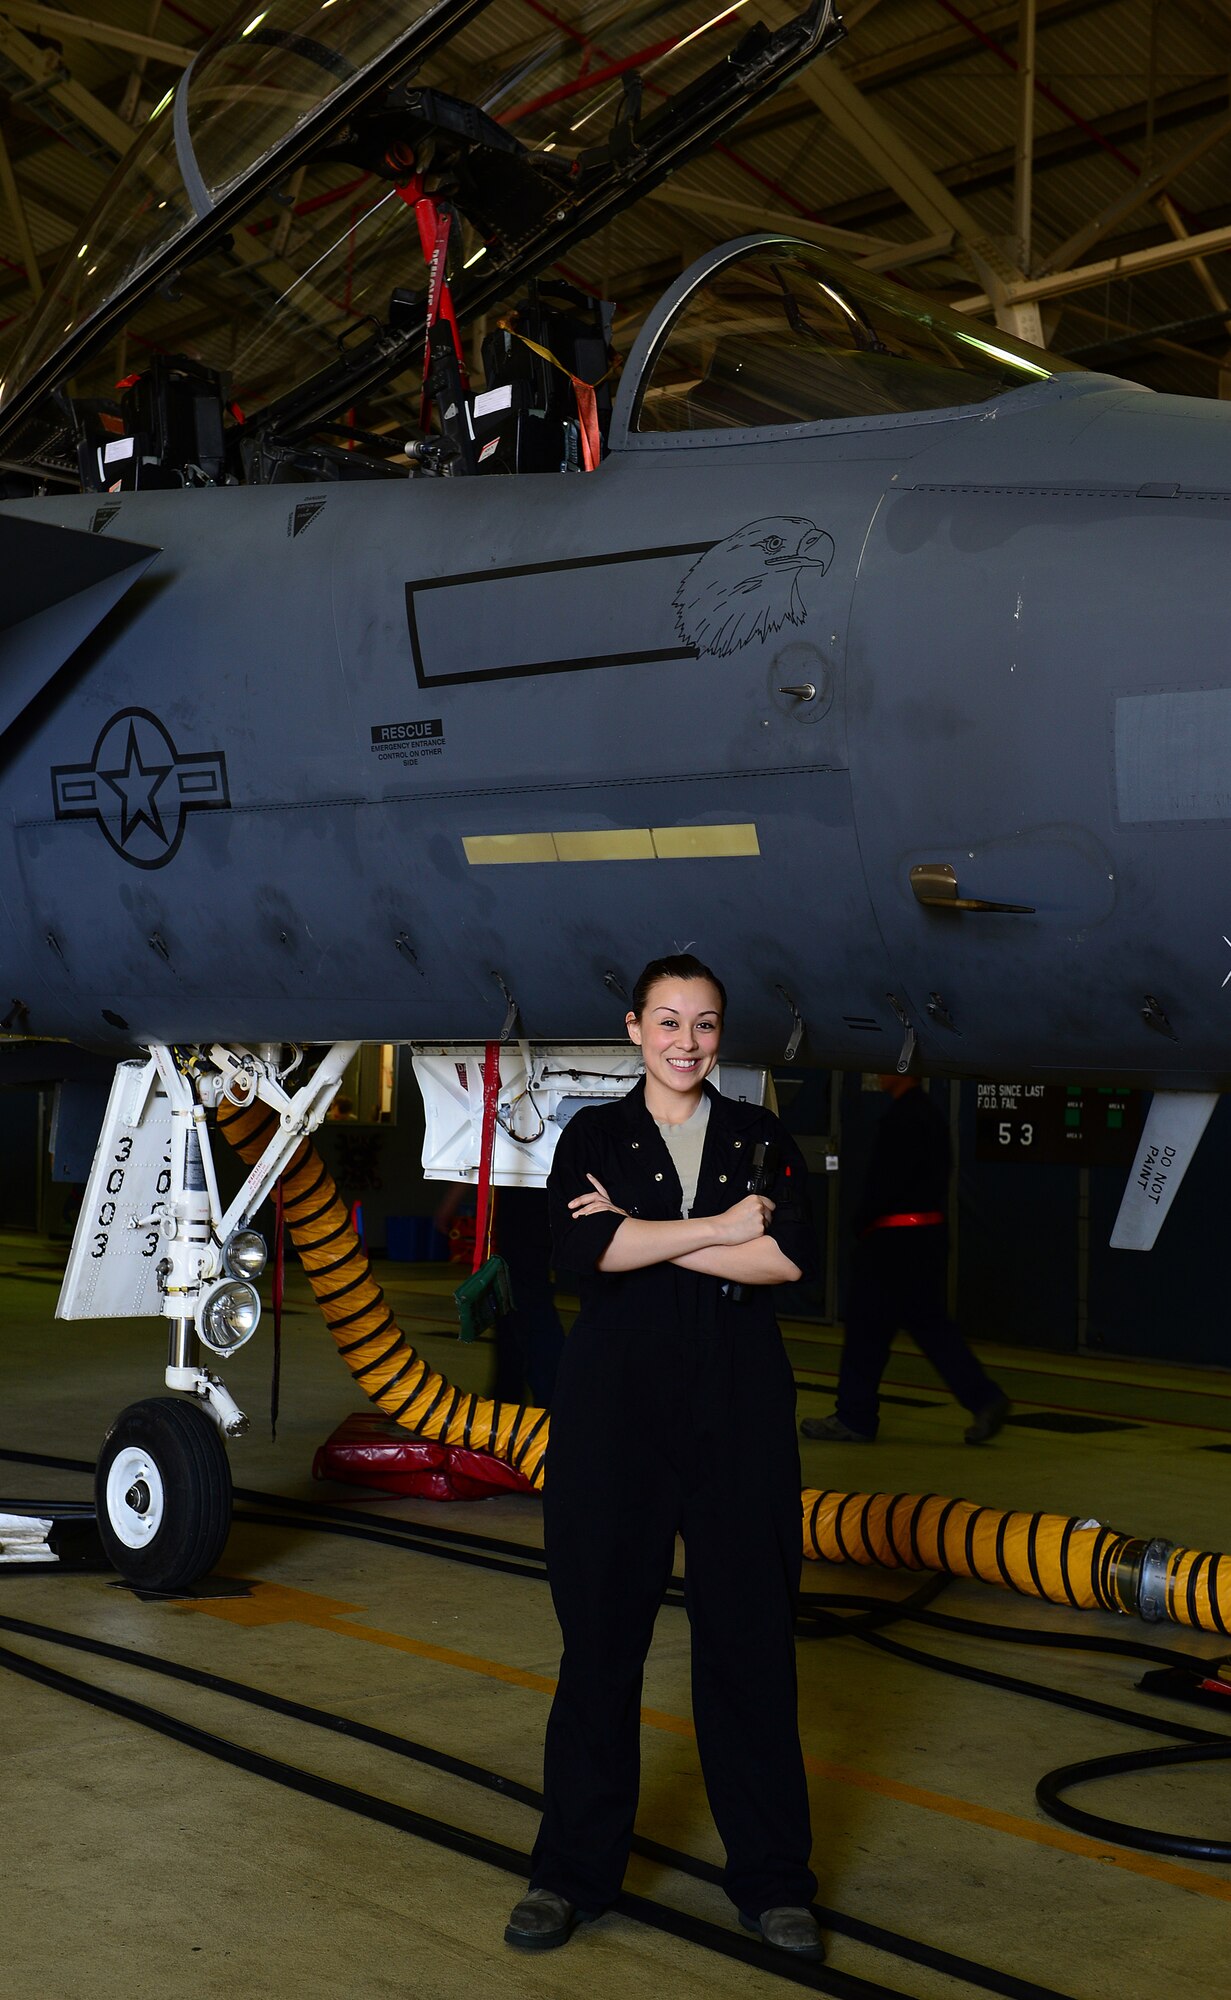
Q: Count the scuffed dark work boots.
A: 2